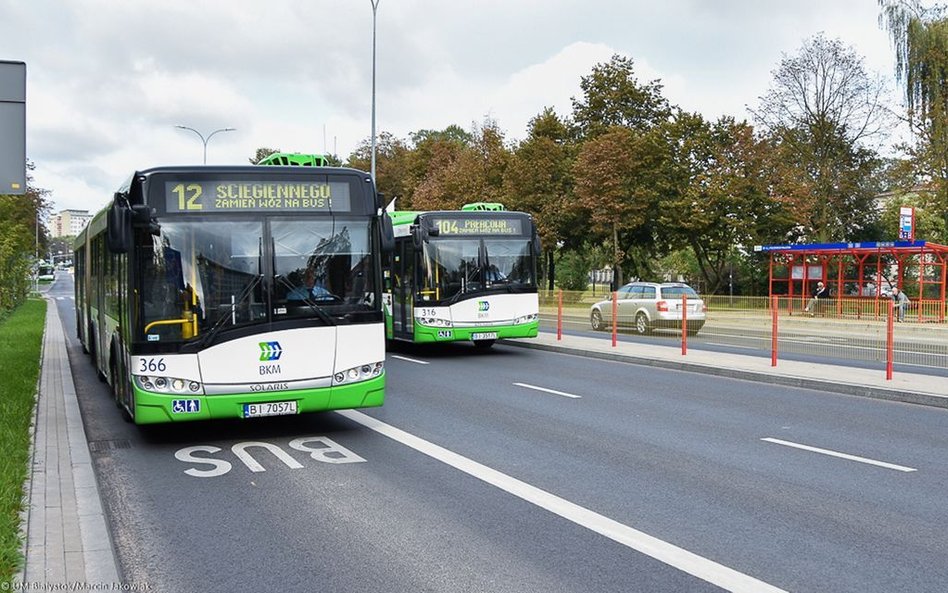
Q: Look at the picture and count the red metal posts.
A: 5